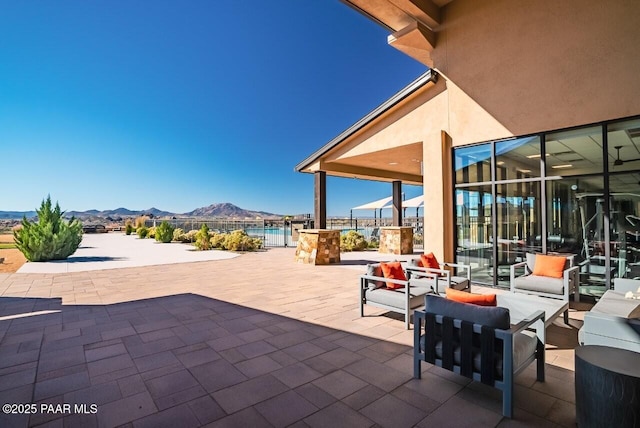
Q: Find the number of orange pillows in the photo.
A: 4